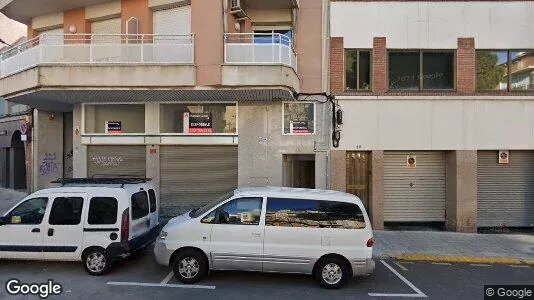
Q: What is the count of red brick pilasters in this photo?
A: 3